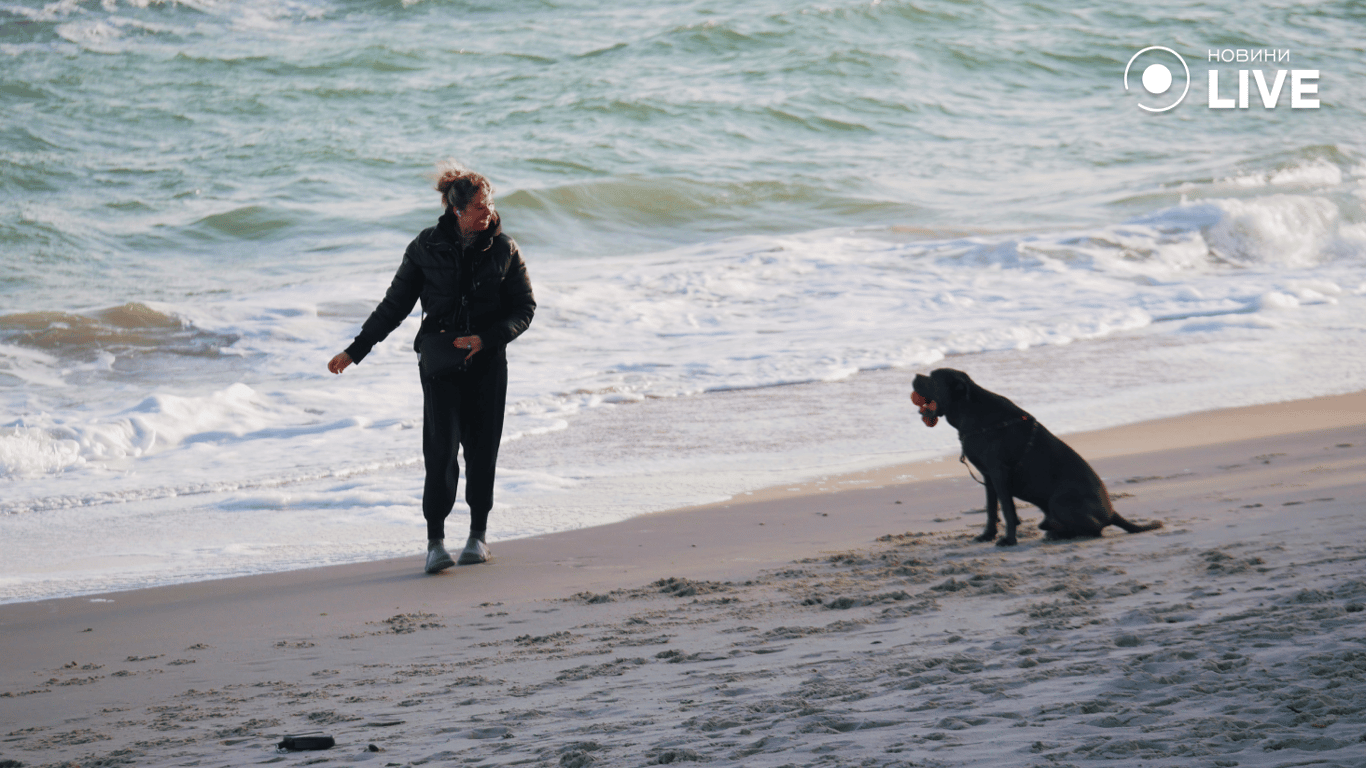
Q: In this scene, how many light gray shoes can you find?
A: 2